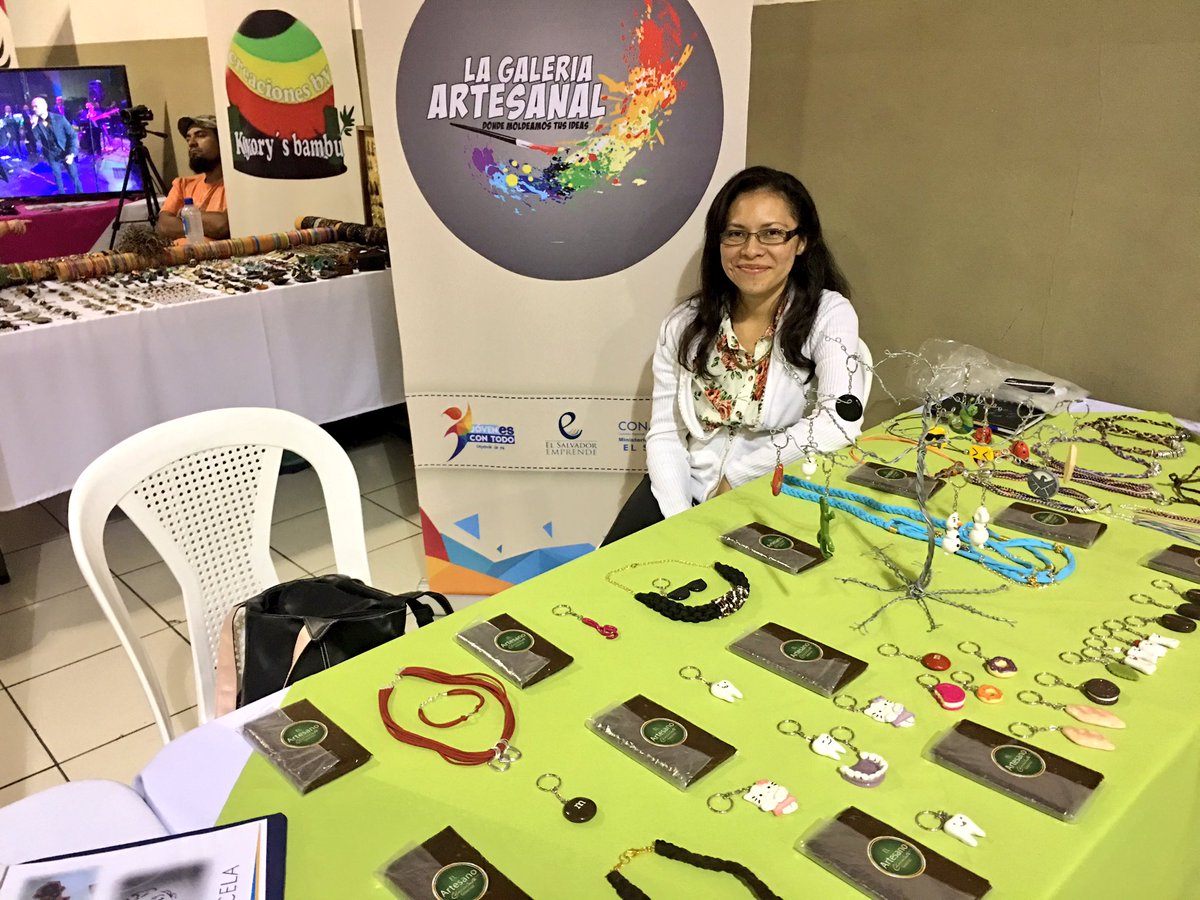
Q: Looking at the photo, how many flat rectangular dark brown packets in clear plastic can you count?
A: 11